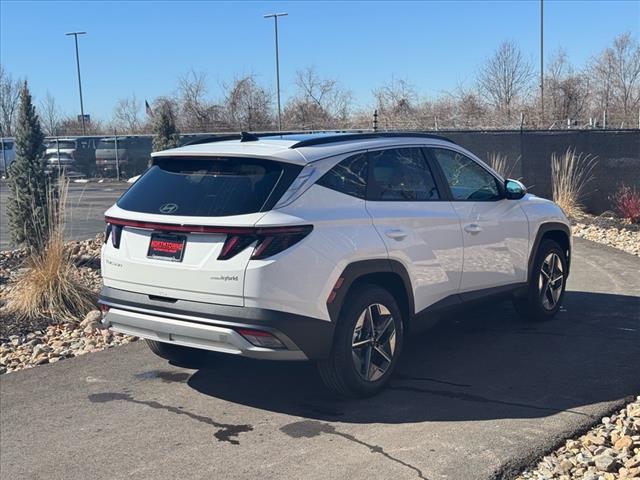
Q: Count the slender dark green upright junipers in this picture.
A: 2